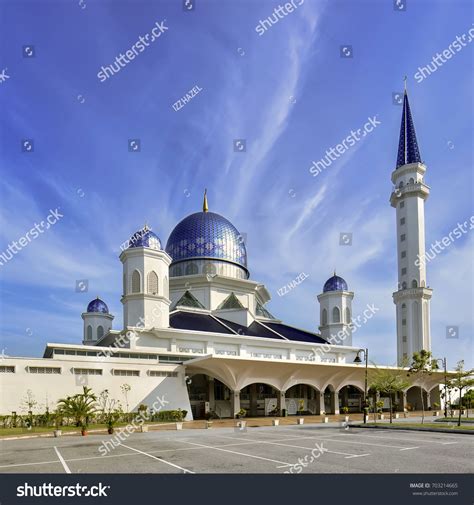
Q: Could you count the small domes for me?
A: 3